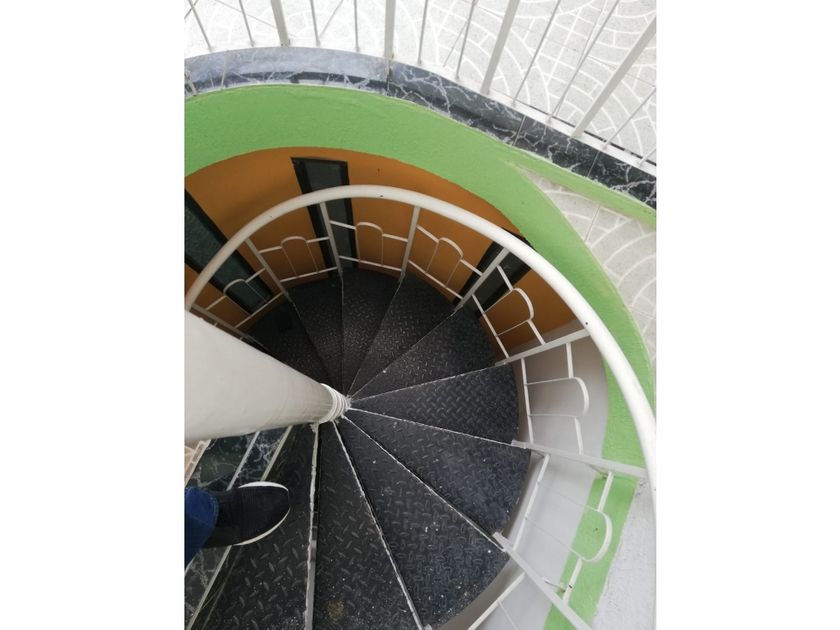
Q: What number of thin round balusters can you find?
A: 10